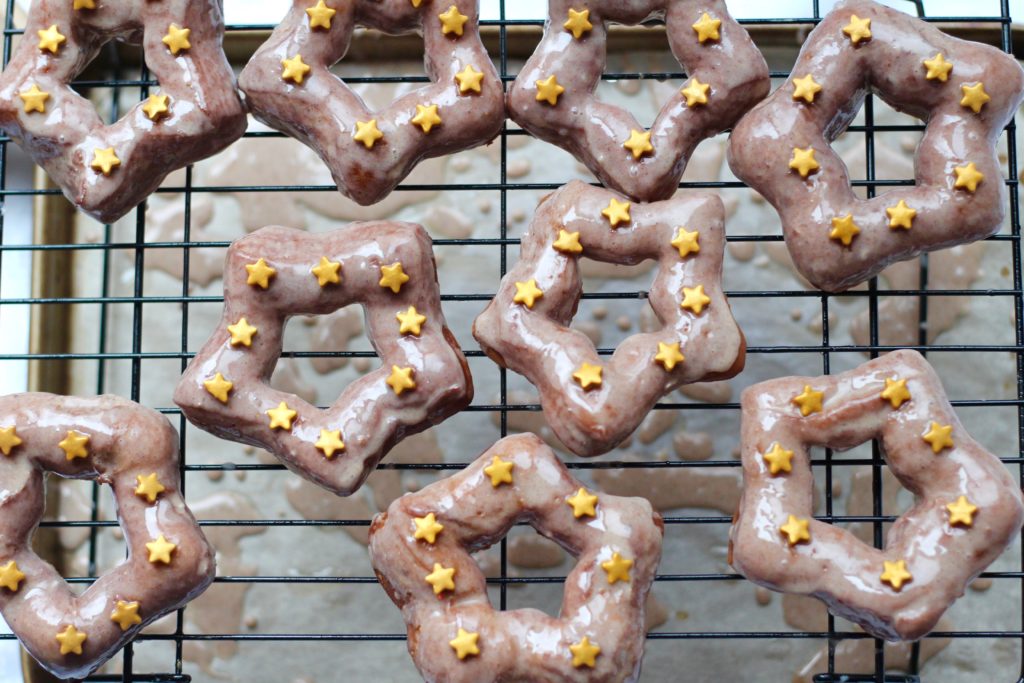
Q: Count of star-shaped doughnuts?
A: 9